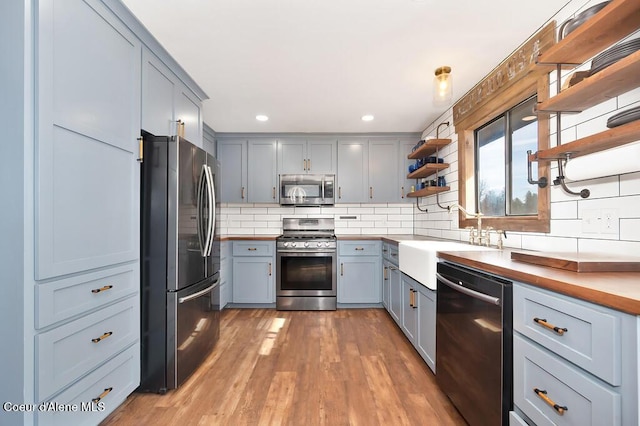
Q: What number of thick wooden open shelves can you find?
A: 6